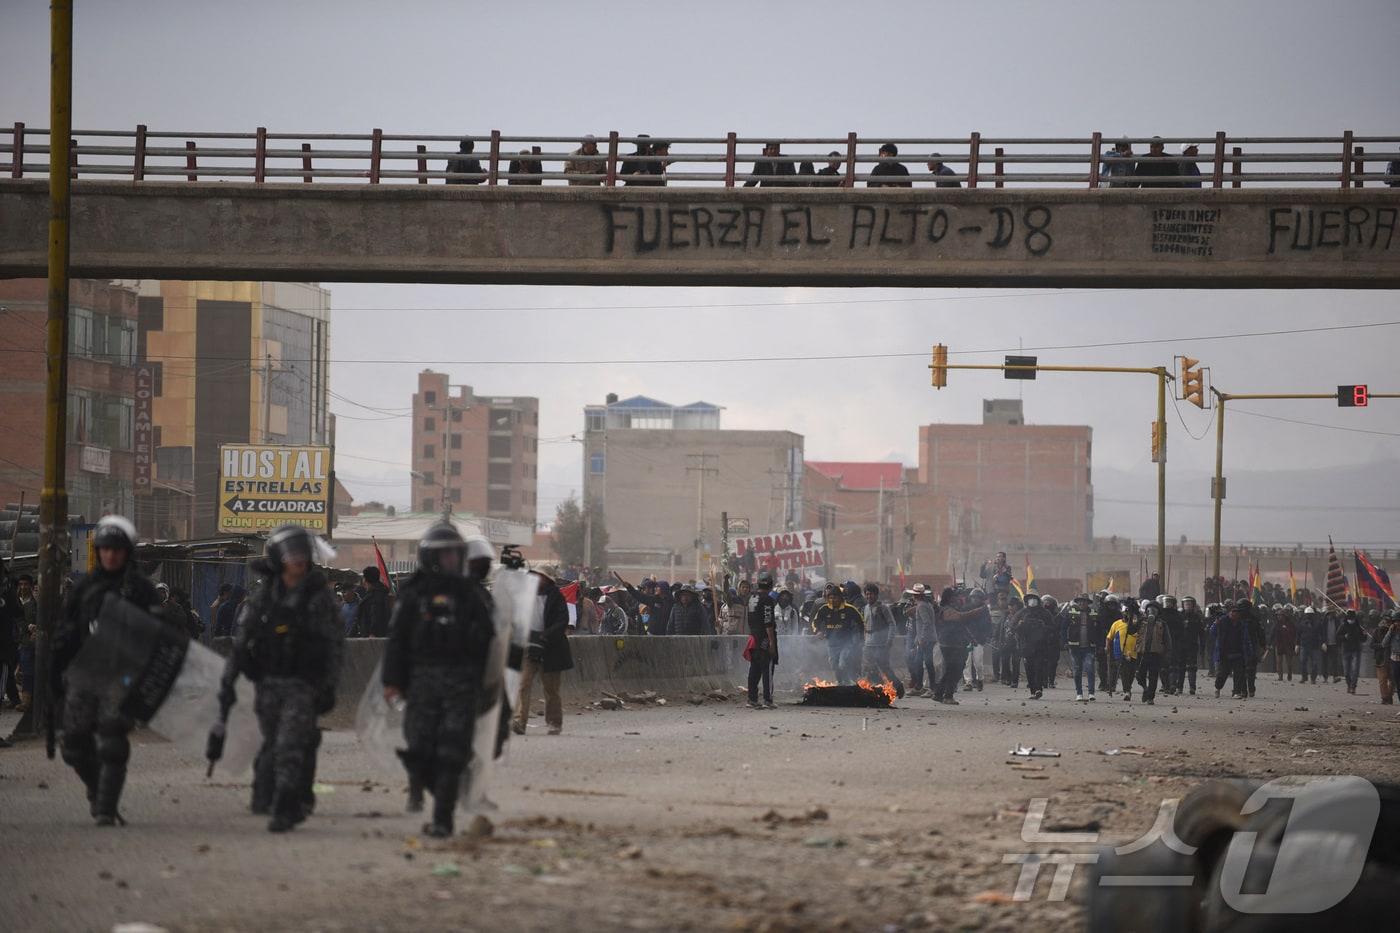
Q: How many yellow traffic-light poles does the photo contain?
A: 2